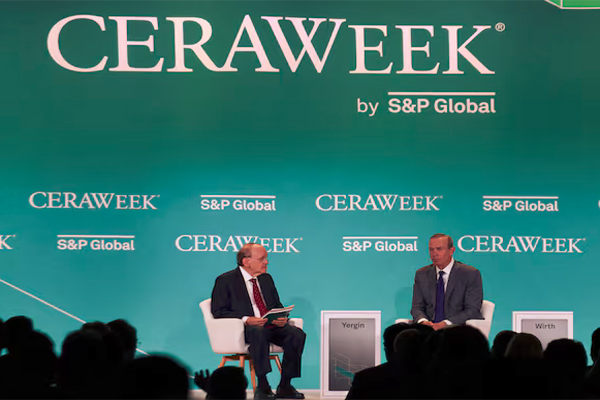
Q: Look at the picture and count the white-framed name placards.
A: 2